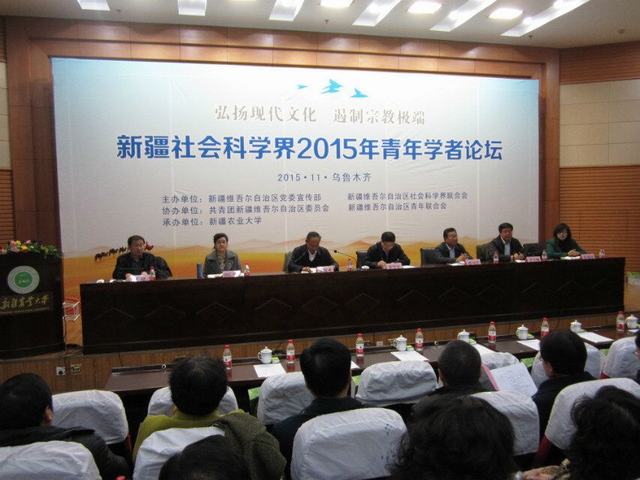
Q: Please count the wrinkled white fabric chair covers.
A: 12